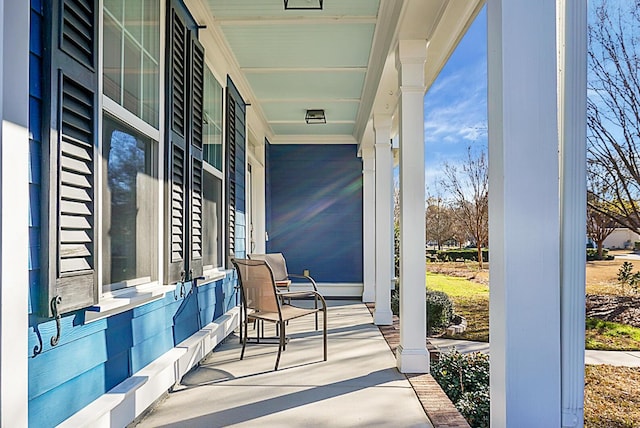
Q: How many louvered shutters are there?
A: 4